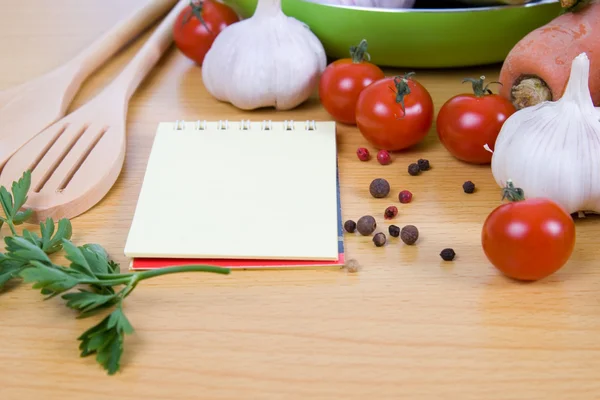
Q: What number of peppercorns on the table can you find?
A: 15